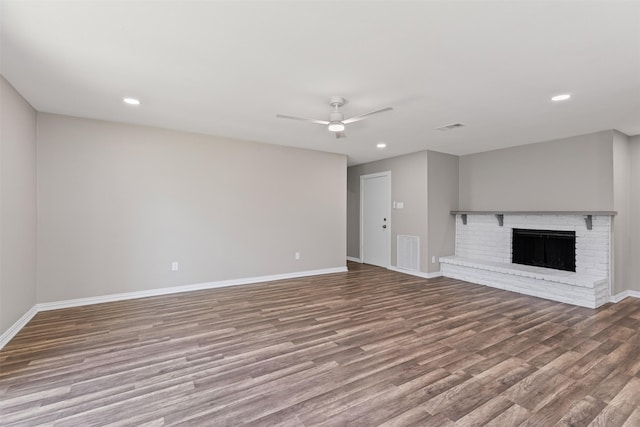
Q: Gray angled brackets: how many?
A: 3